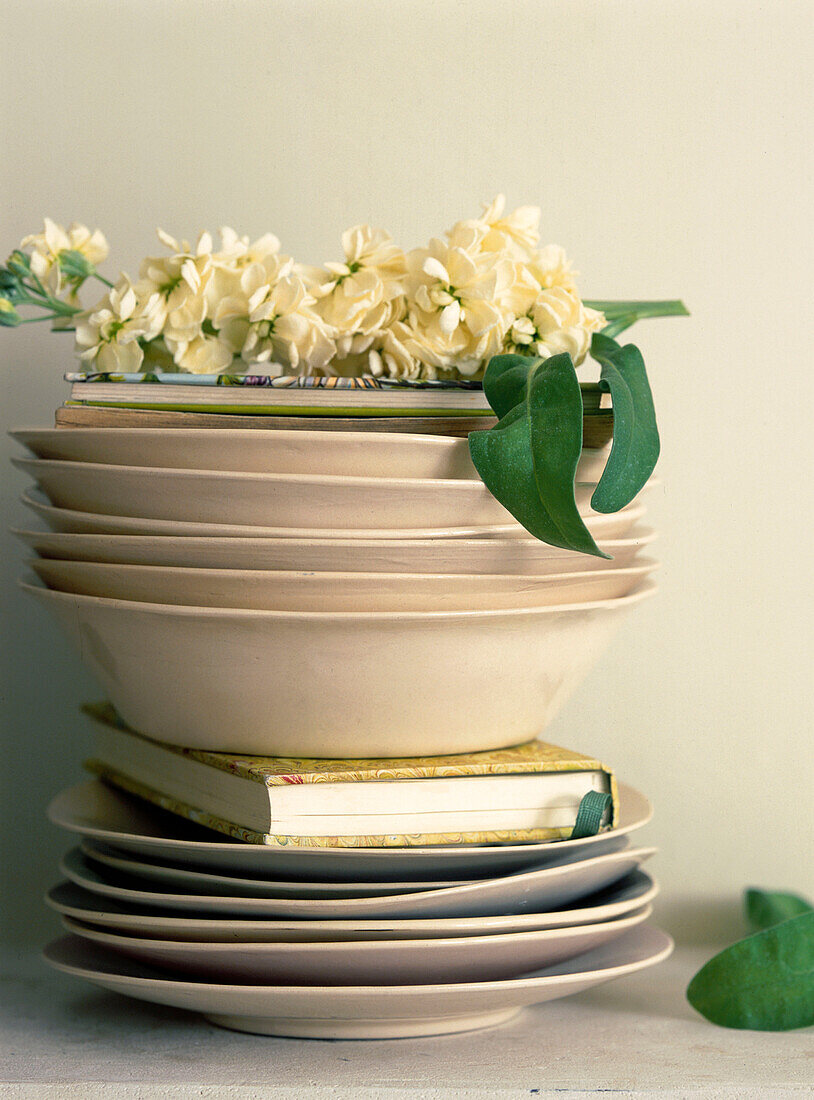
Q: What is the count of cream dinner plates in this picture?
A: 6